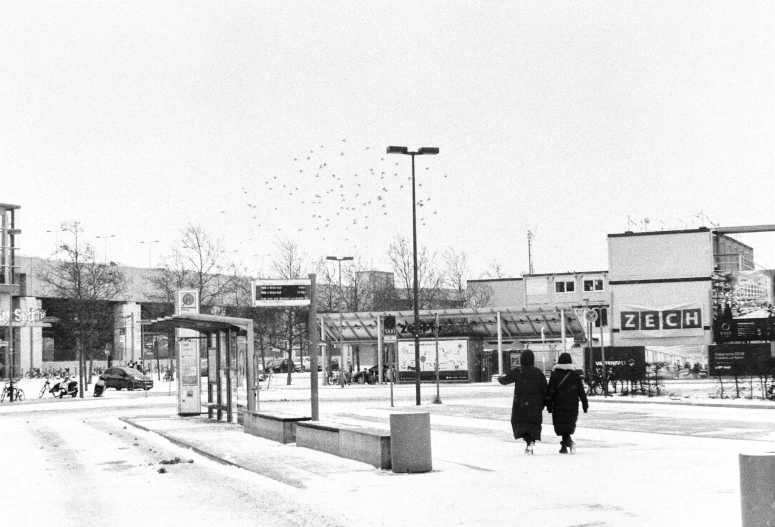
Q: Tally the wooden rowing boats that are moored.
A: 0